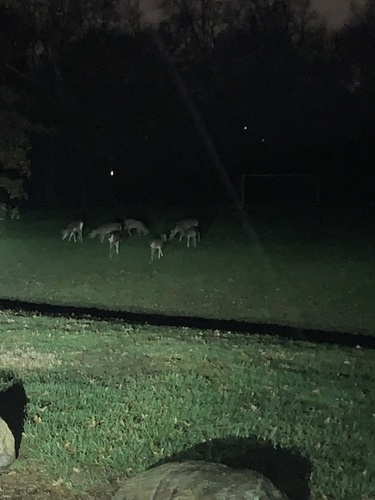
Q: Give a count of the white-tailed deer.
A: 7